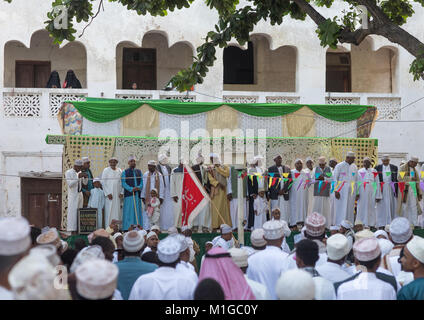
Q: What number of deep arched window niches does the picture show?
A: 4